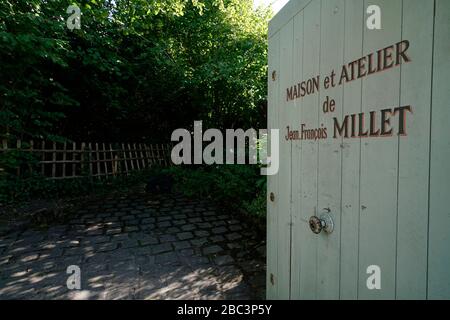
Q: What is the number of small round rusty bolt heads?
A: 3